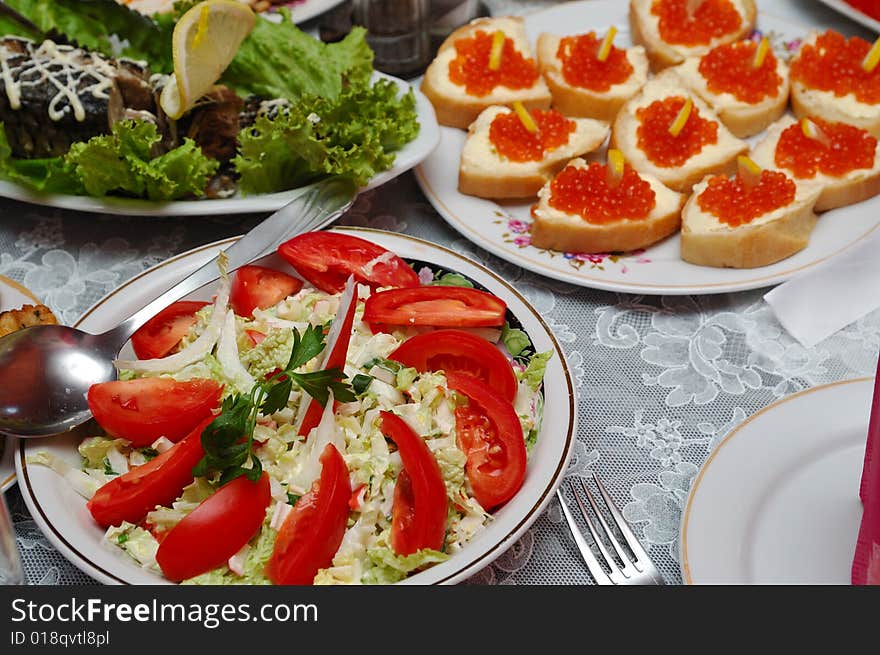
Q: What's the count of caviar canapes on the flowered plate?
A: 10